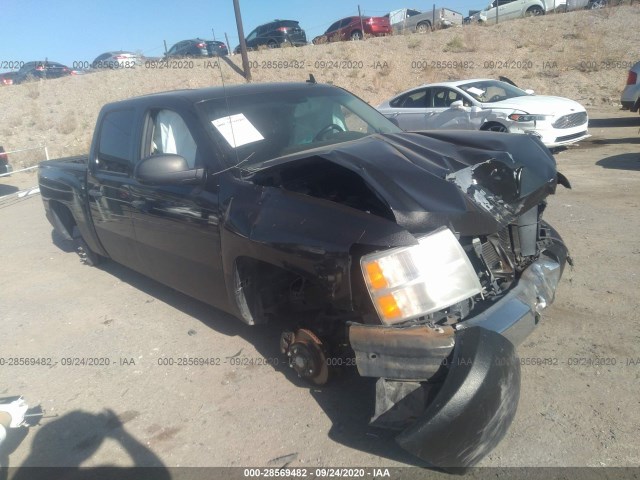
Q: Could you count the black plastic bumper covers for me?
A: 1